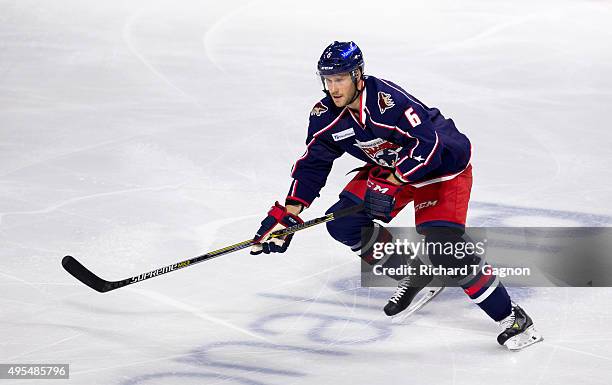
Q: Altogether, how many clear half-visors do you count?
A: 1